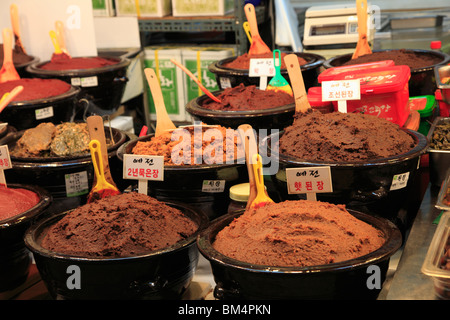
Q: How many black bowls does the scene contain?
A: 12